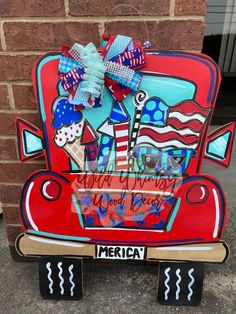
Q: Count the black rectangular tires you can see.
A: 2